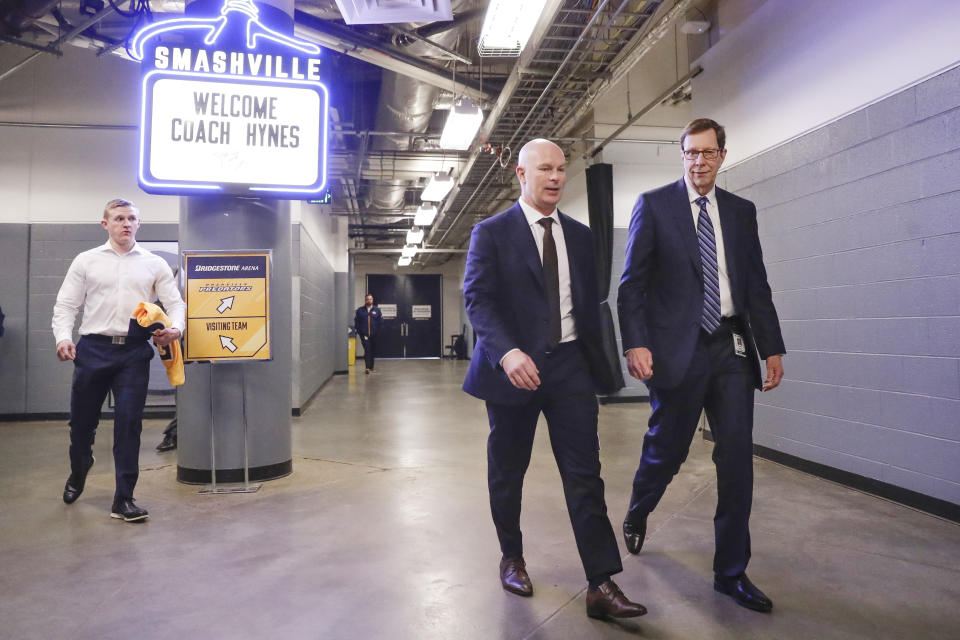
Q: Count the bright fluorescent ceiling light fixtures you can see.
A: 7